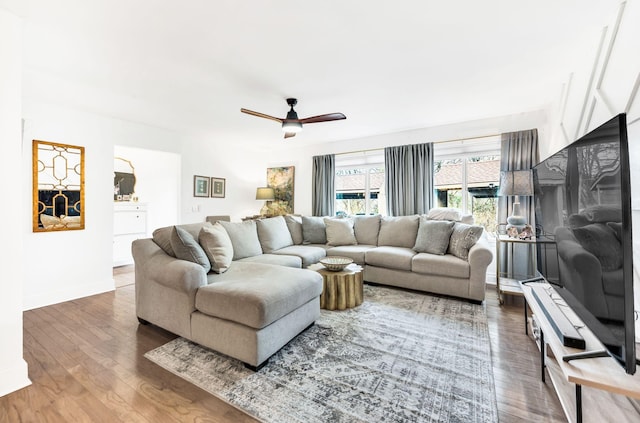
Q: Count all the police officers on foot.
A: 0